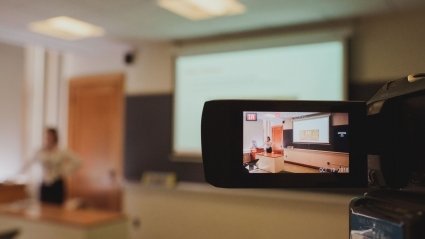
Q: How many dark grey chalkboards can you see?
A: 1